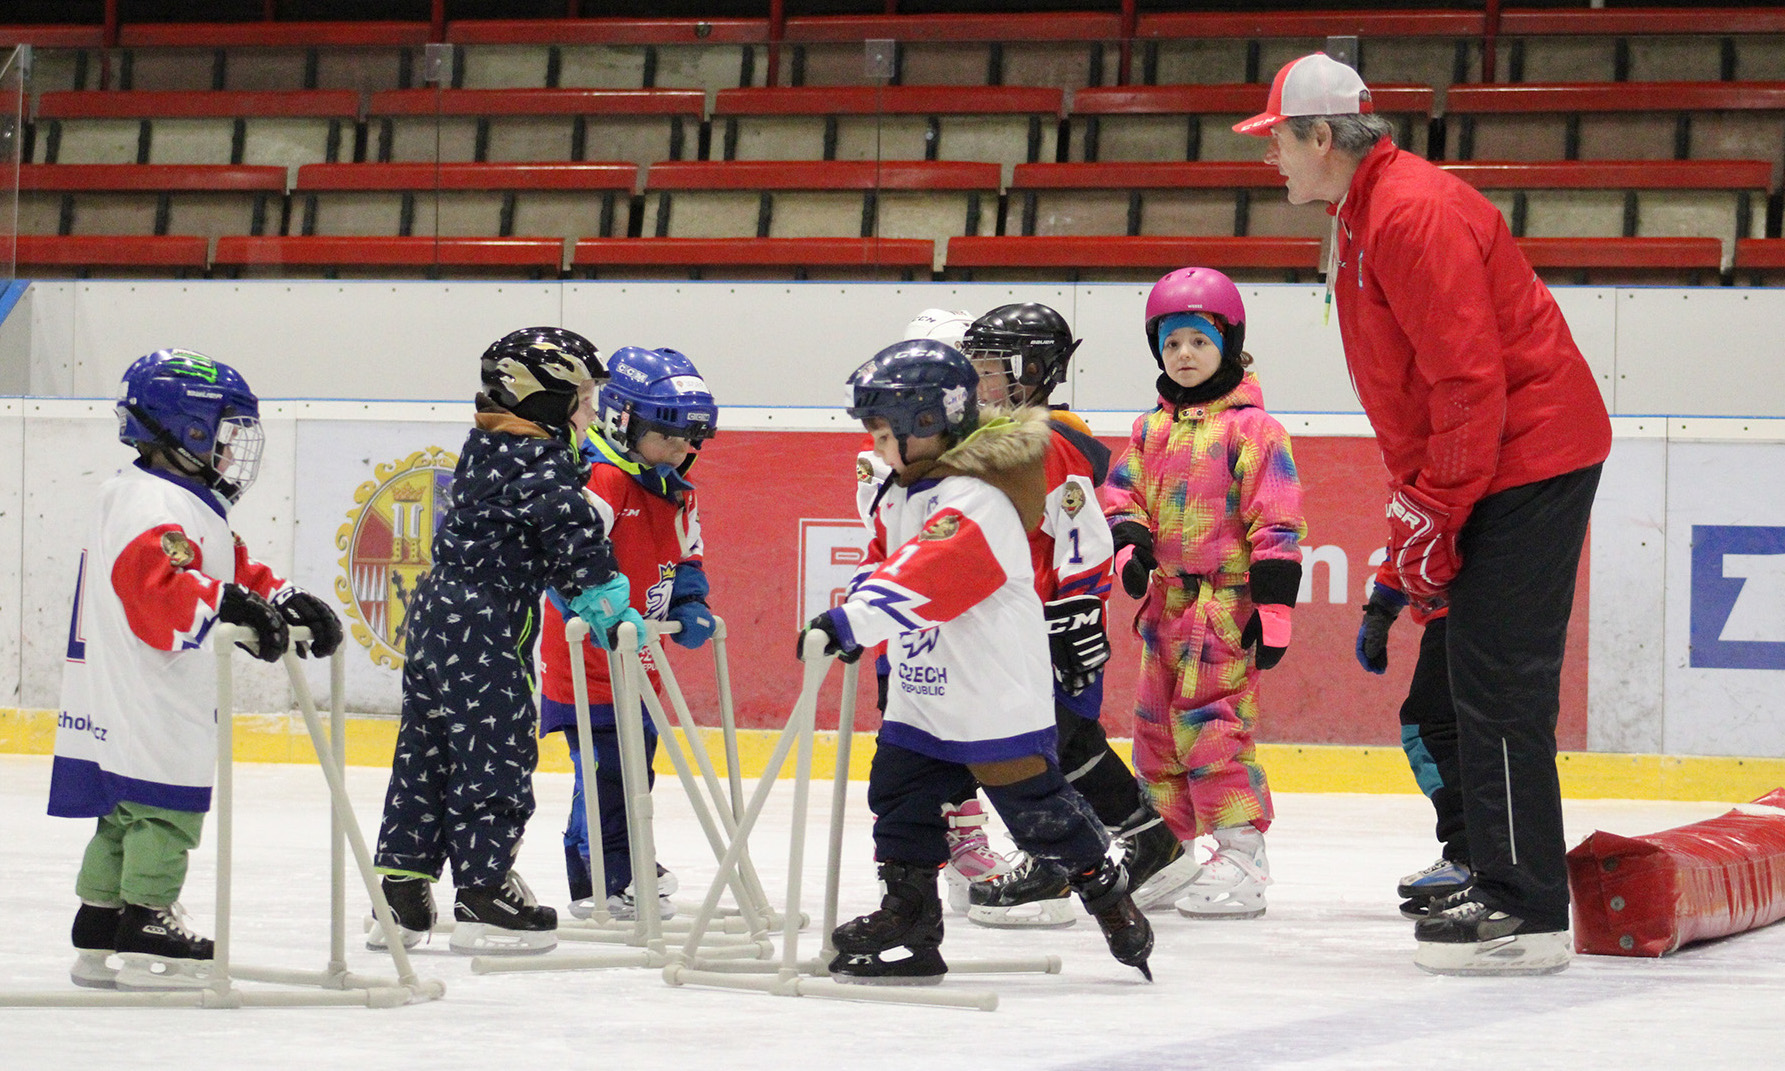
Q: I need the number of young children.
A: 8